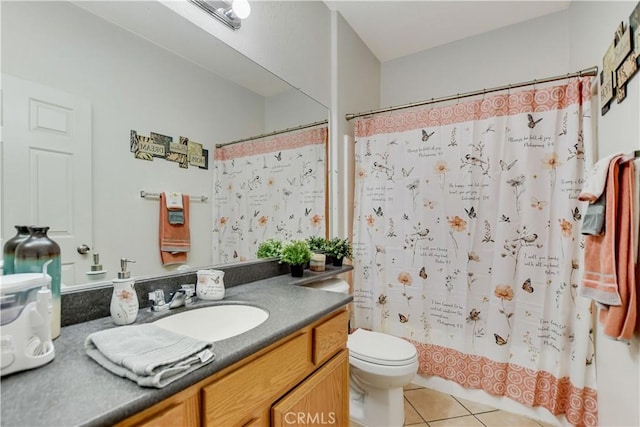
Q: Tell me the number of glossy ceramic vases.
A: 1